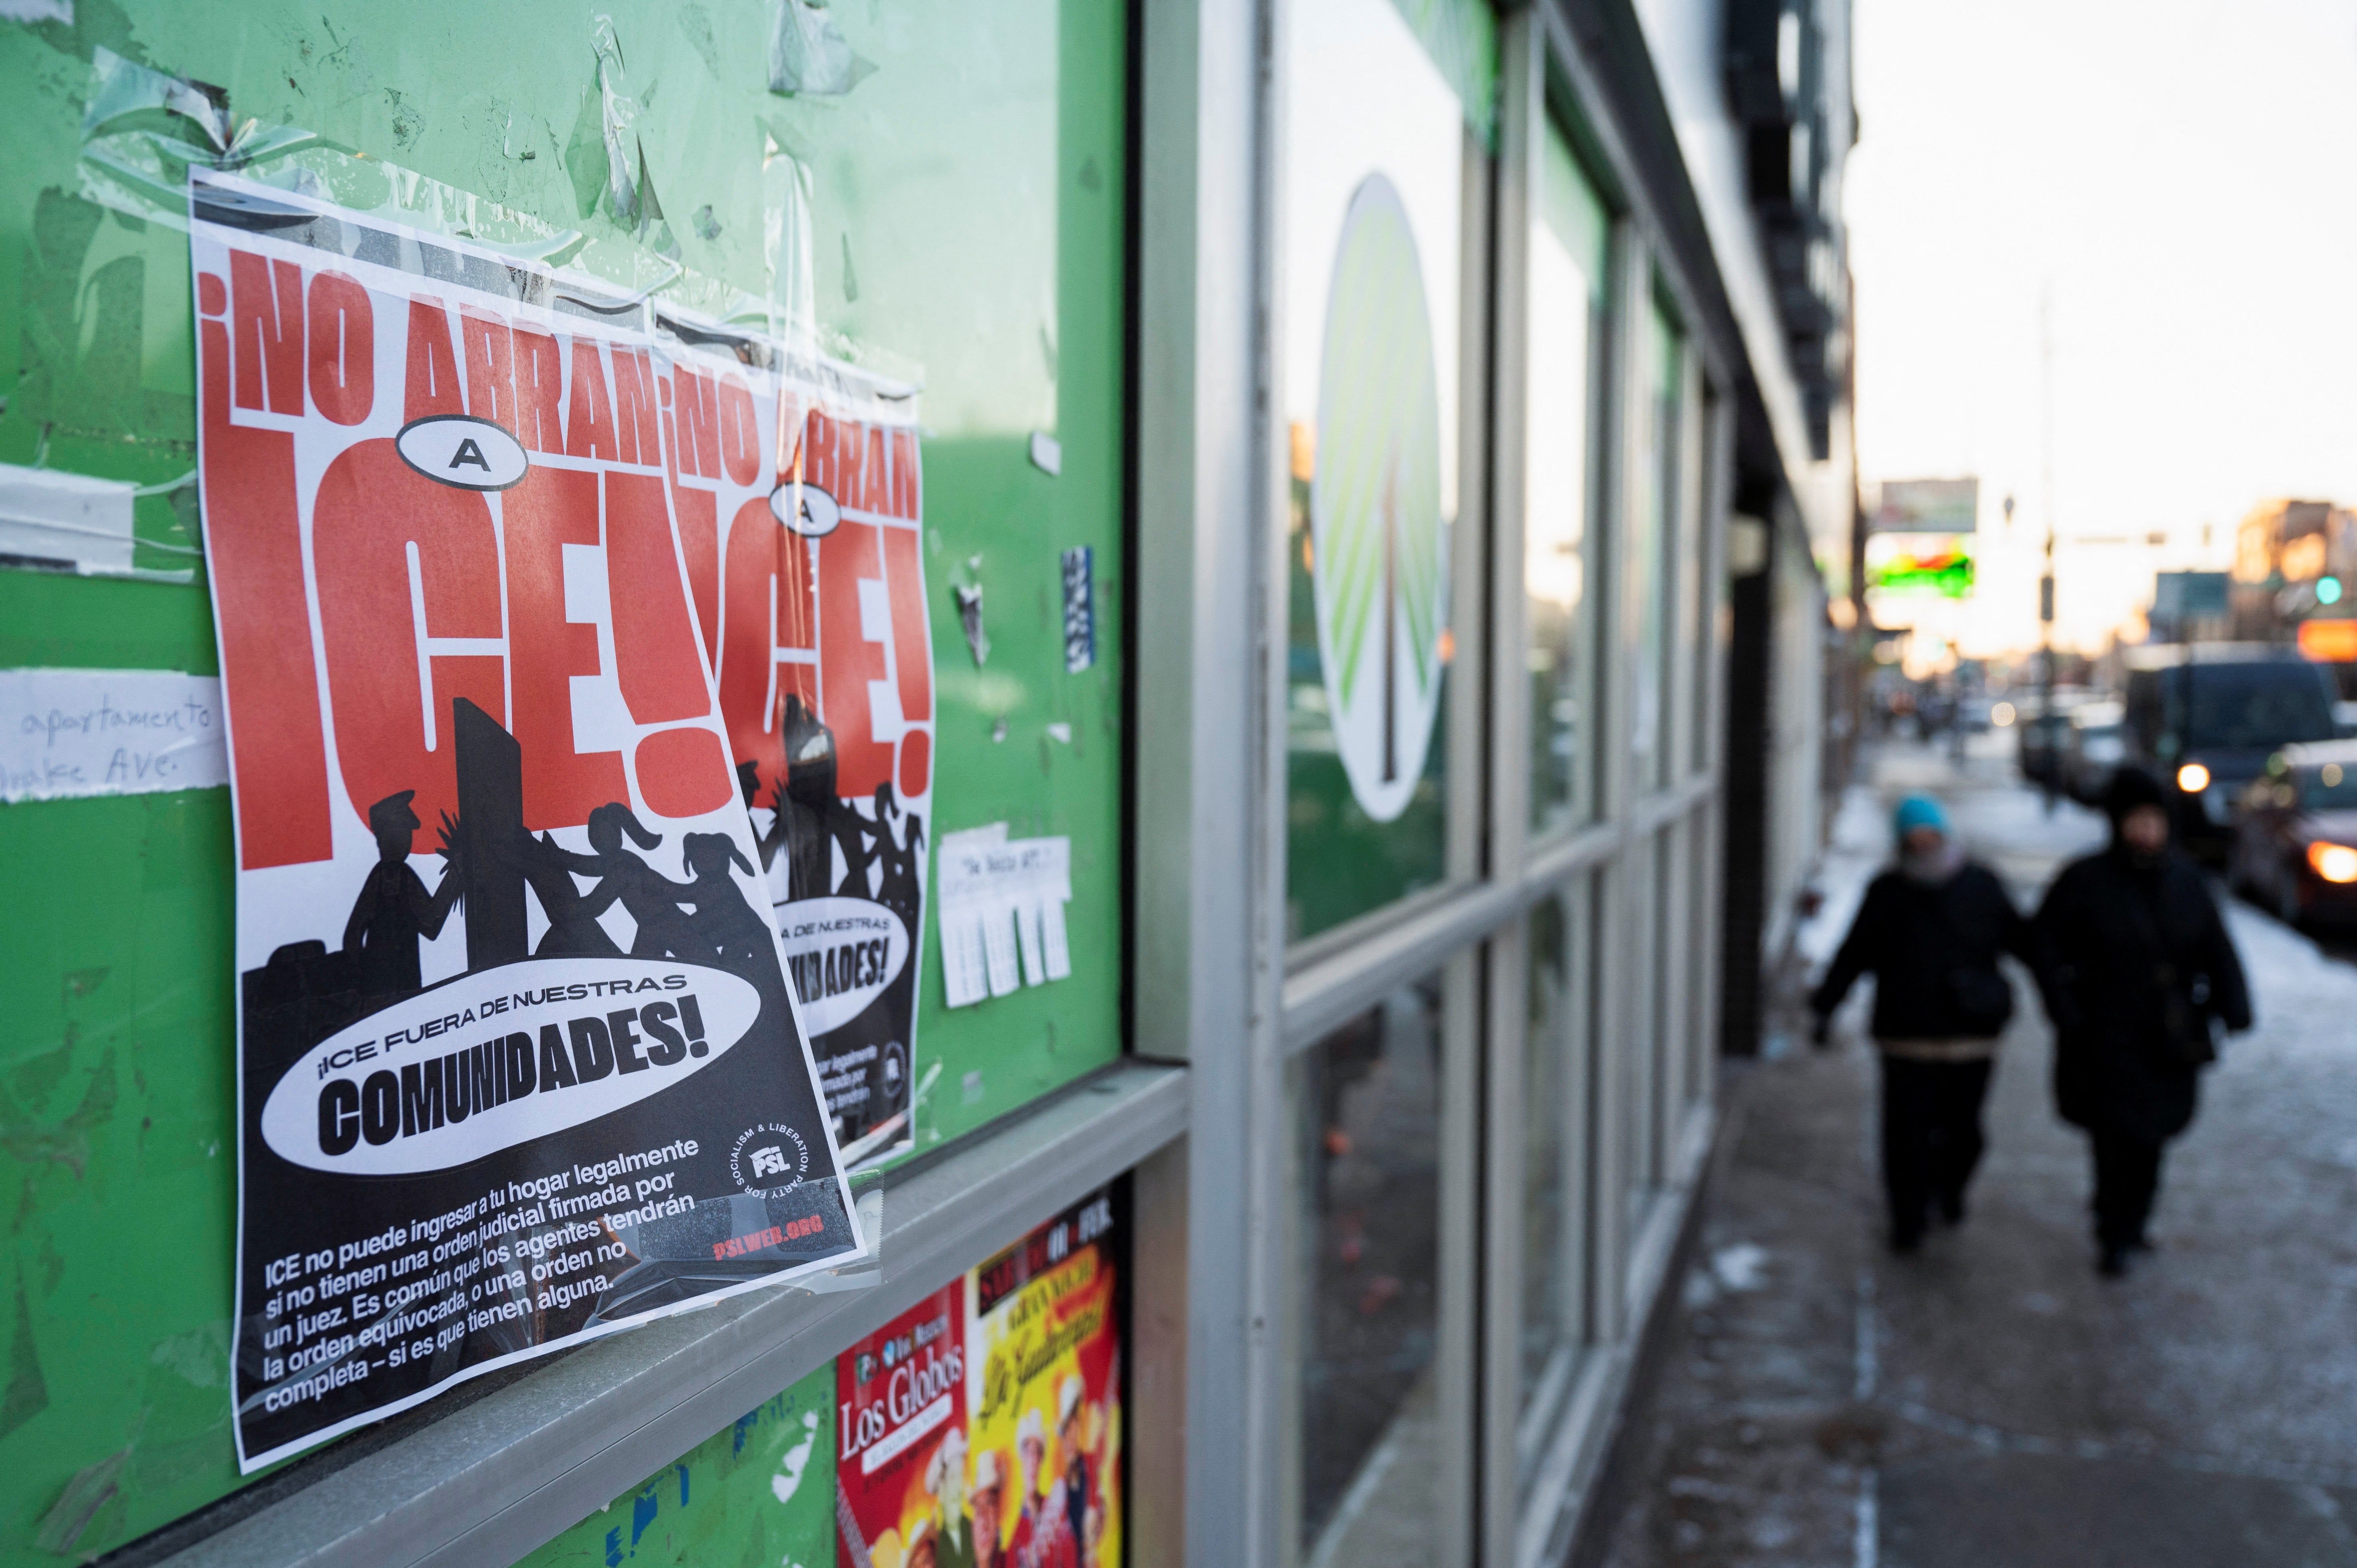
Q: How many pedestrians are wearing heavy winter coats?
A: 2